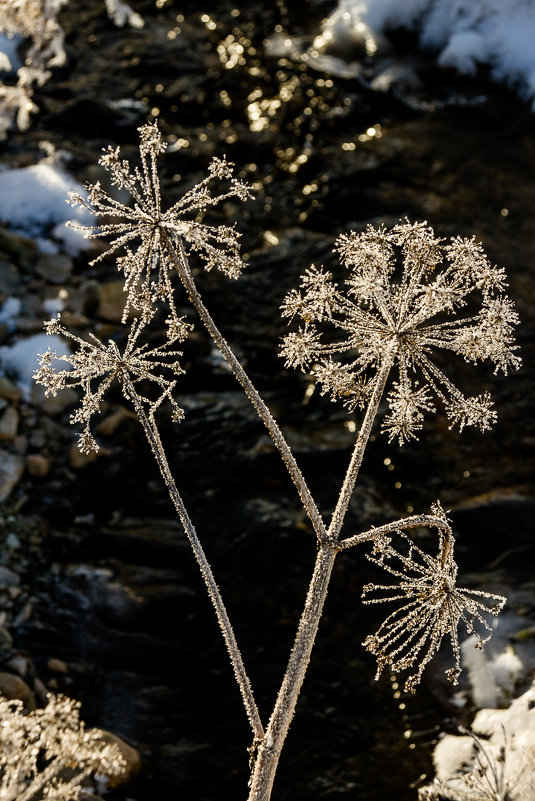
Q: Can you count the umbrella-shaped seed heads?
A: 4